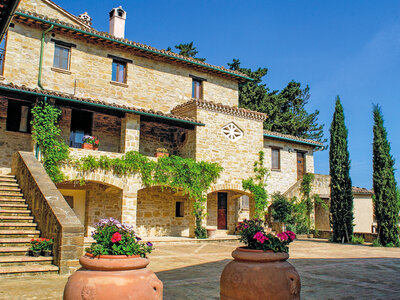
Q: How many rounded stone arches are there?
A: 3